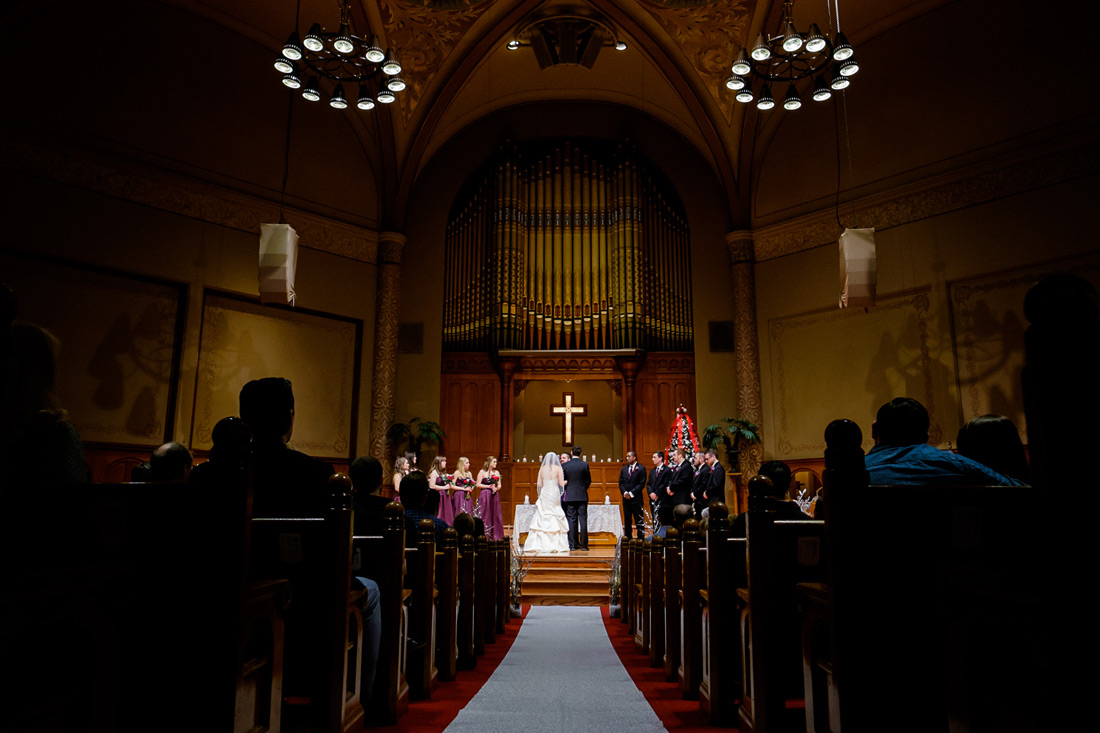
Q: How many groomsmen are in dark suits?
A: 5